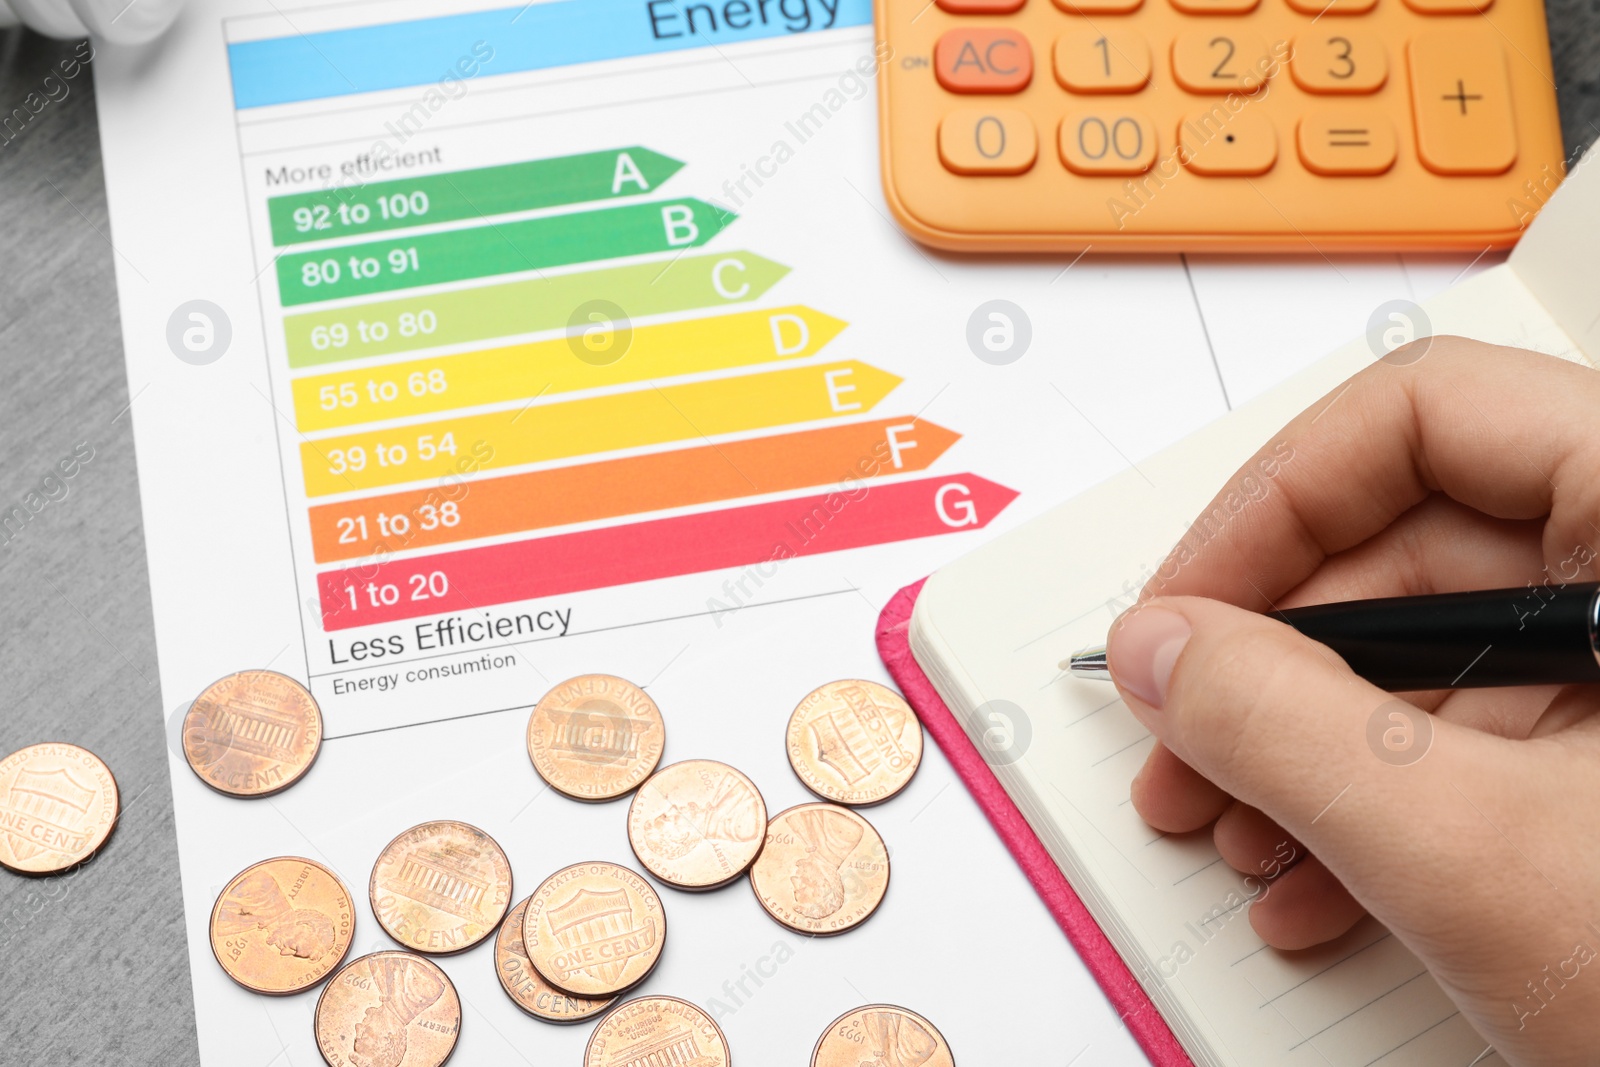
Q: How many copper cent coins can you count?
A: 13